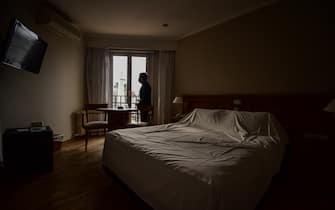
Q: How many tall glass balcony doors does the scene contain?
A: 2